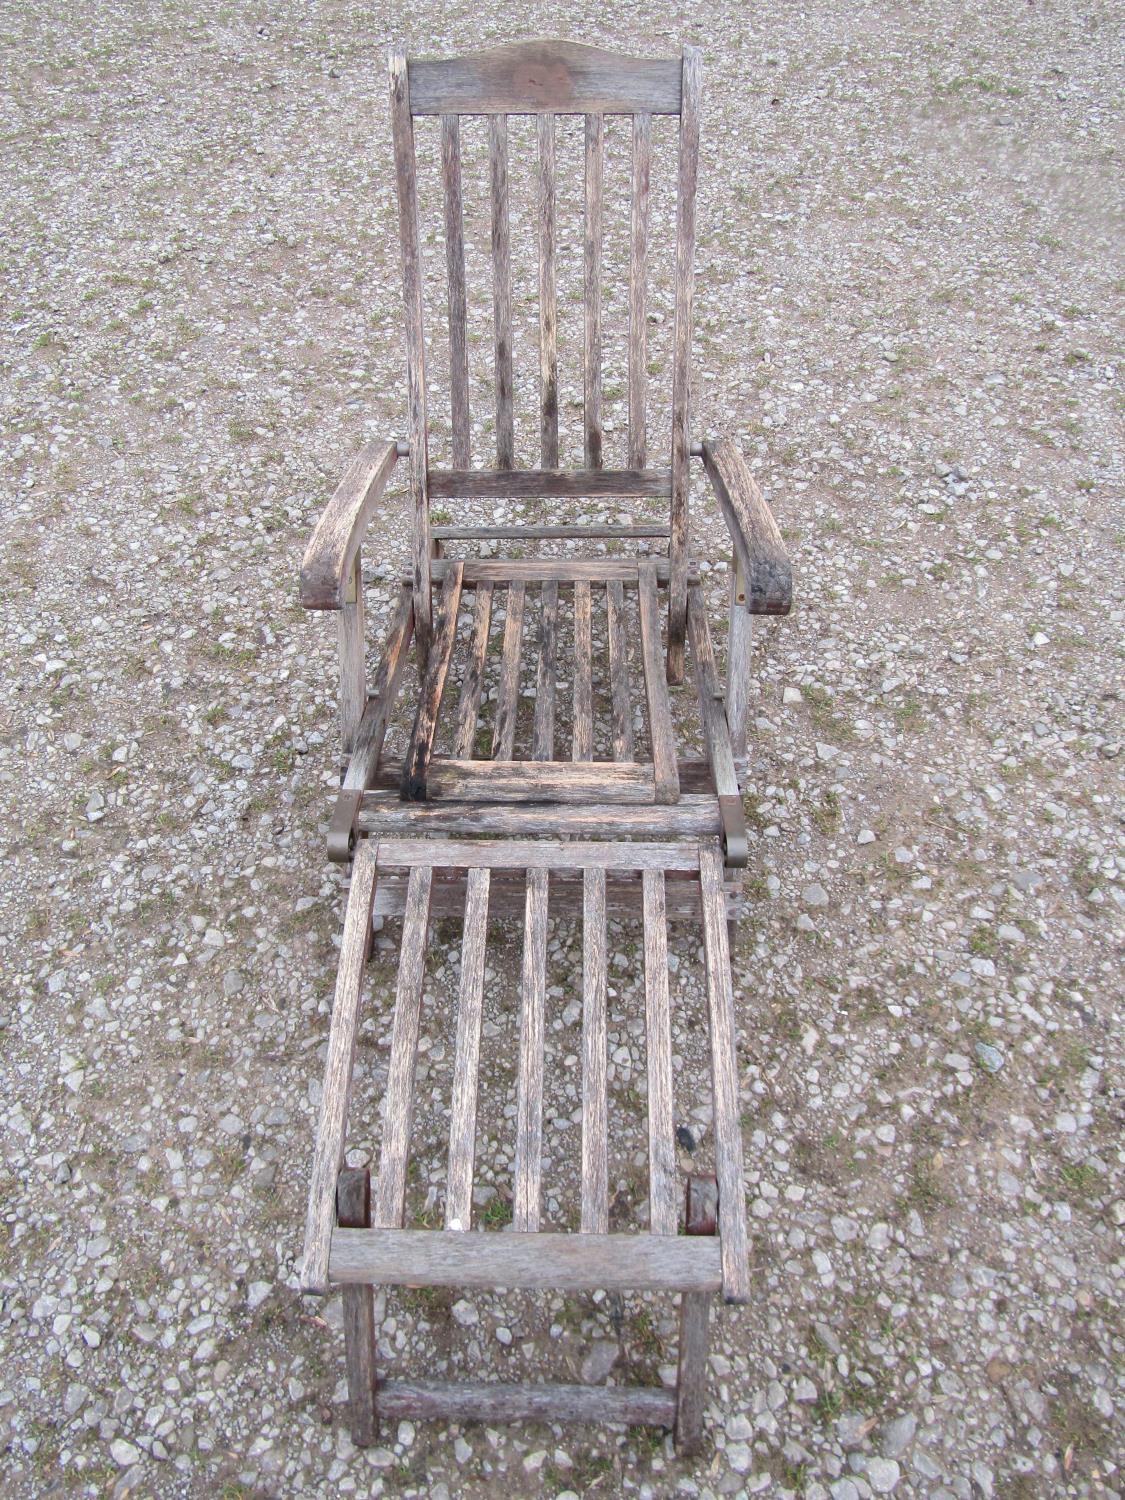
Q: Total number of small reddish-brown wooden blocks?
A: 2